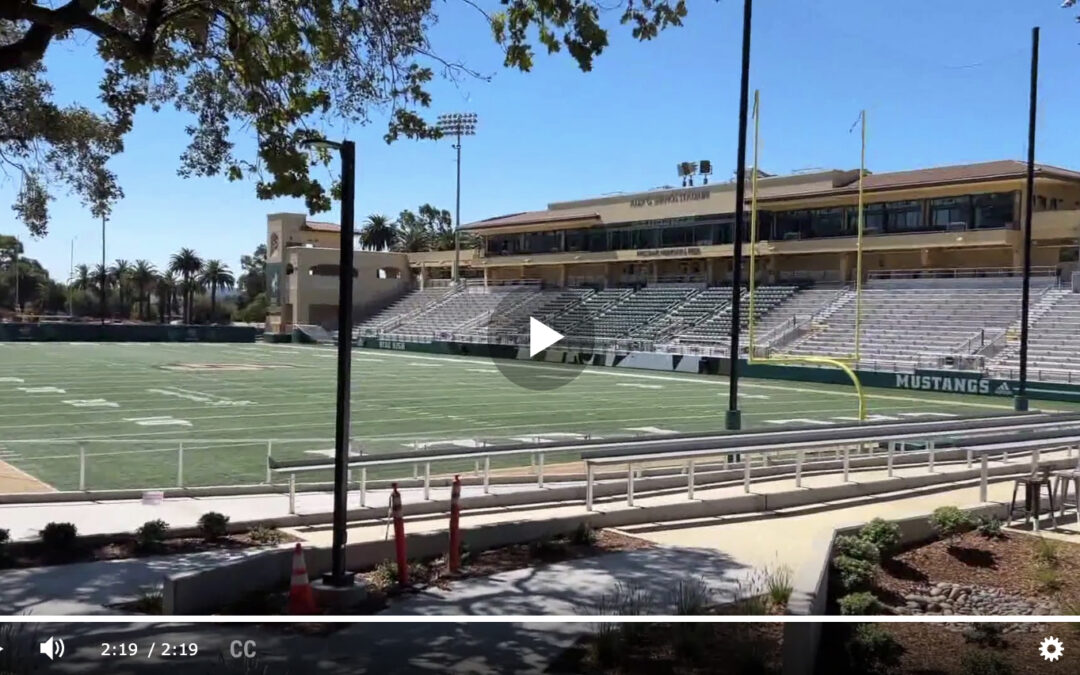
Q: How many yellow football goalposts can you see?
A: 1